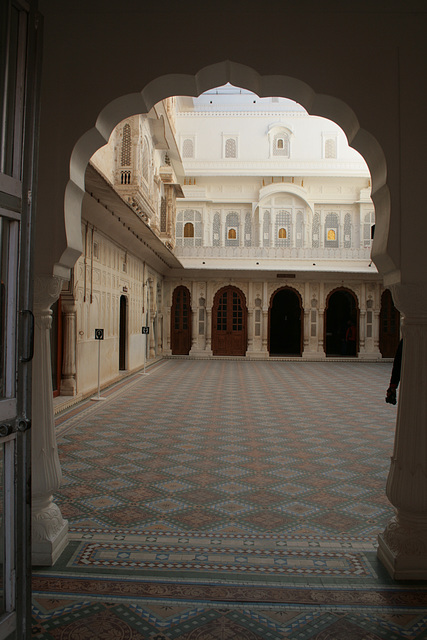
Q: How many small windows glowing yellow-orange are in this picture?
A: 4